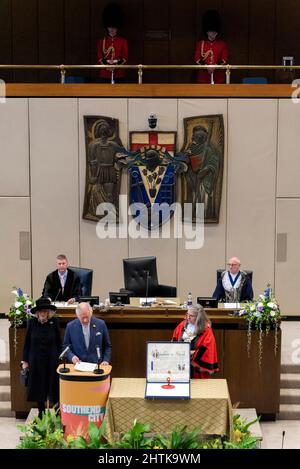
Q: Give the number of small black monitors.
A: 3